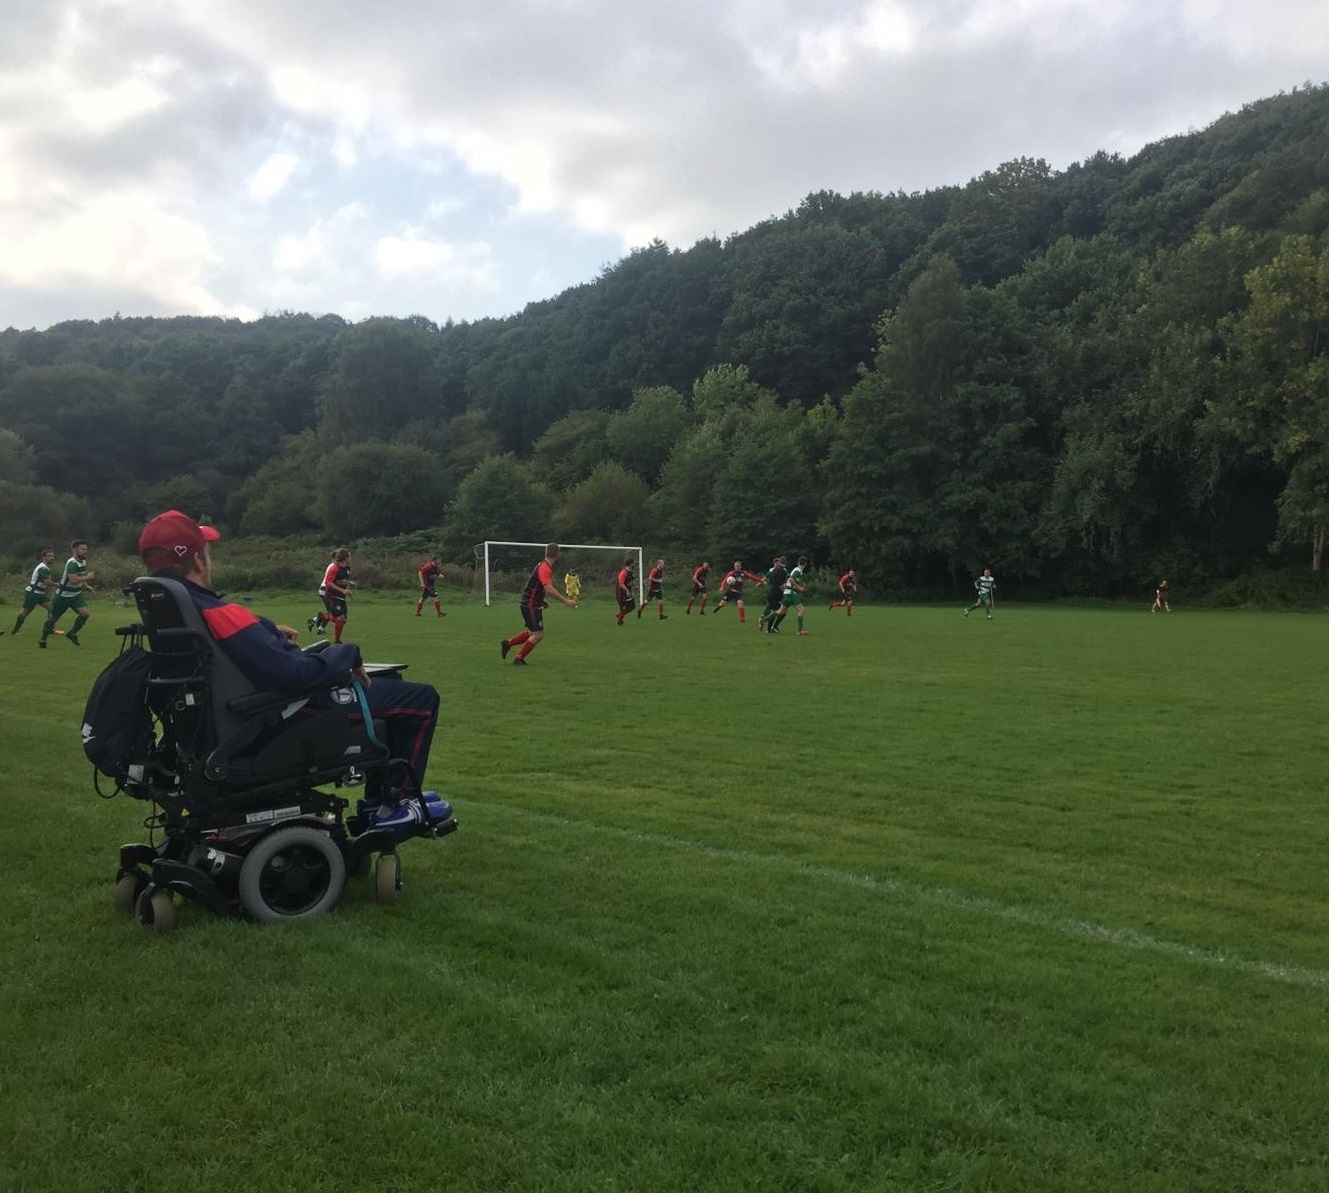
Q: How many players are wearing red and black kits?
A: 8